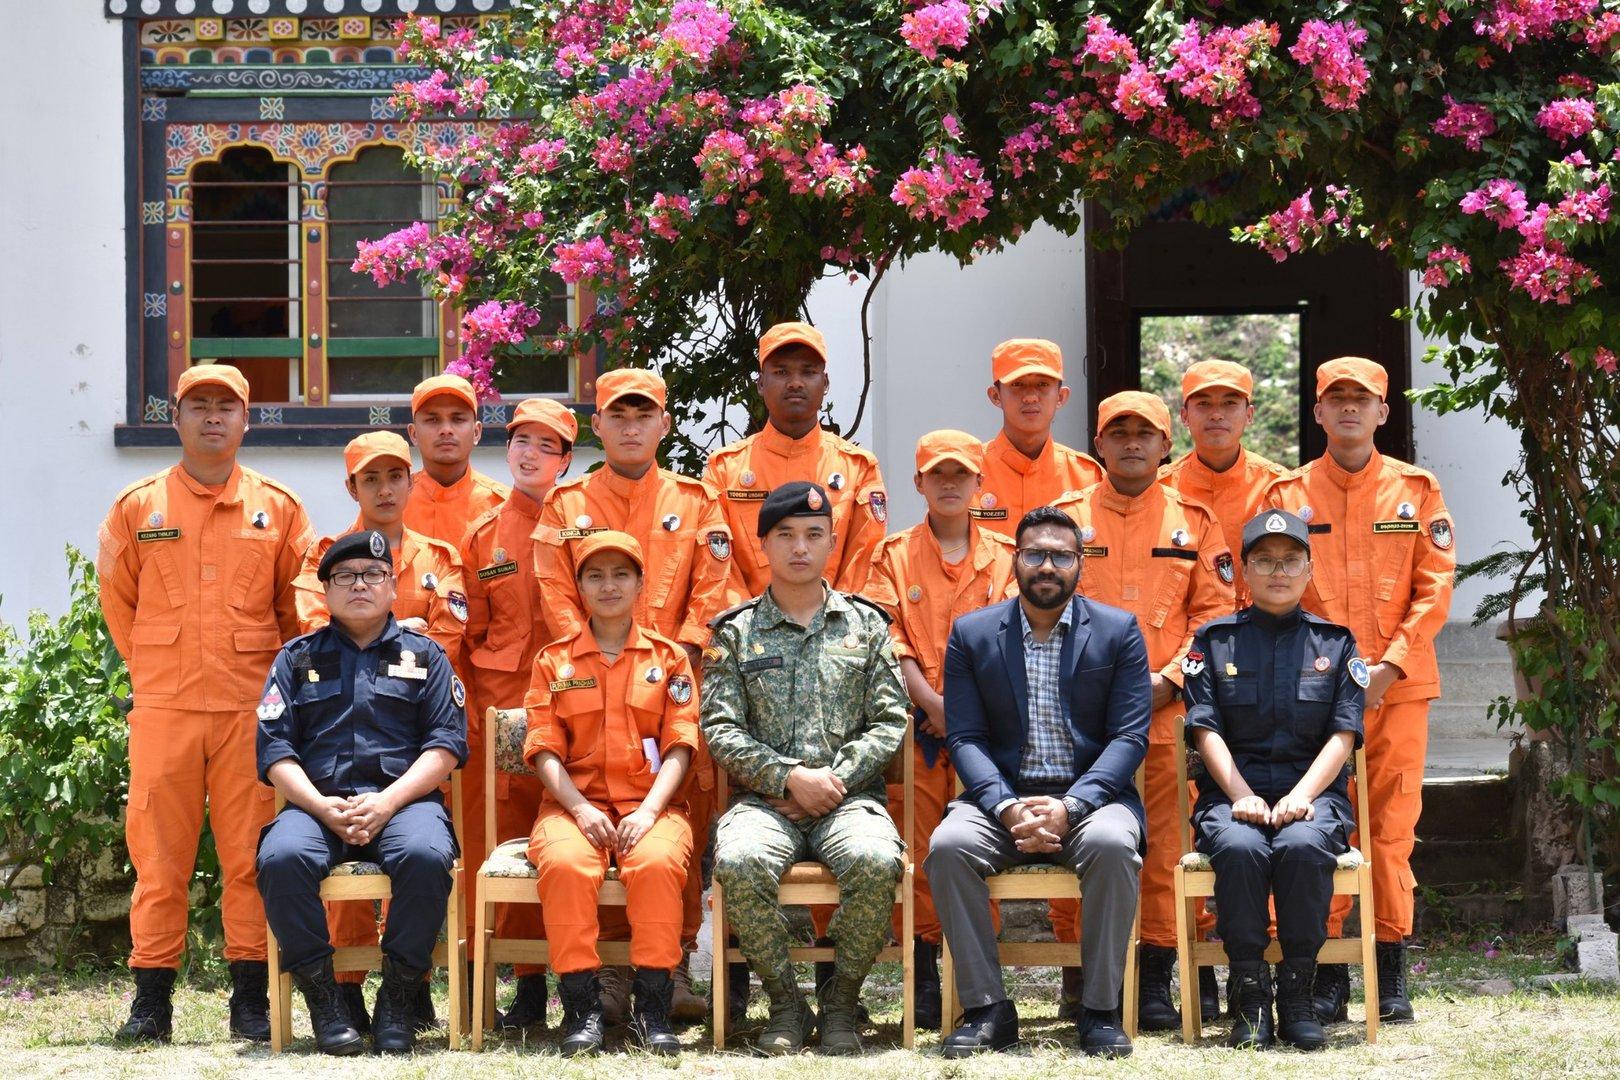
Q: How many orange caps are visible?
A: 12